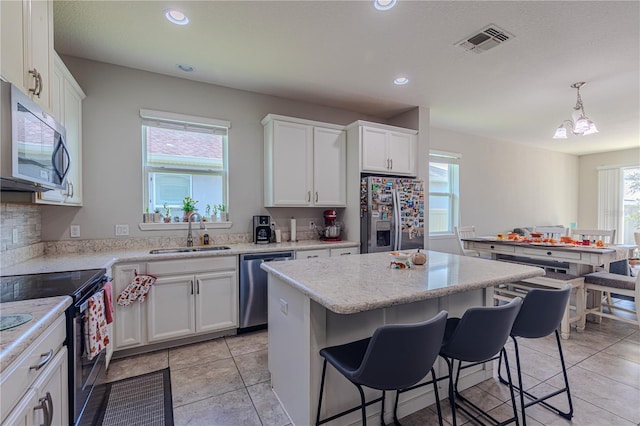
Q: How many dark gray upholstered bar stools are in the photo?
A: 3